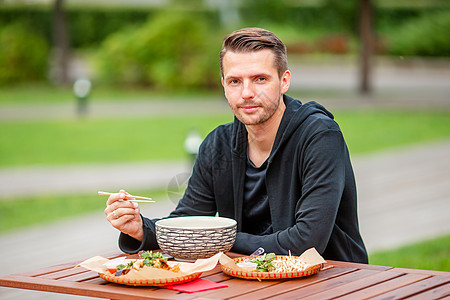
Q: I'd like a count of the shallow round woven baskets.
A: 2